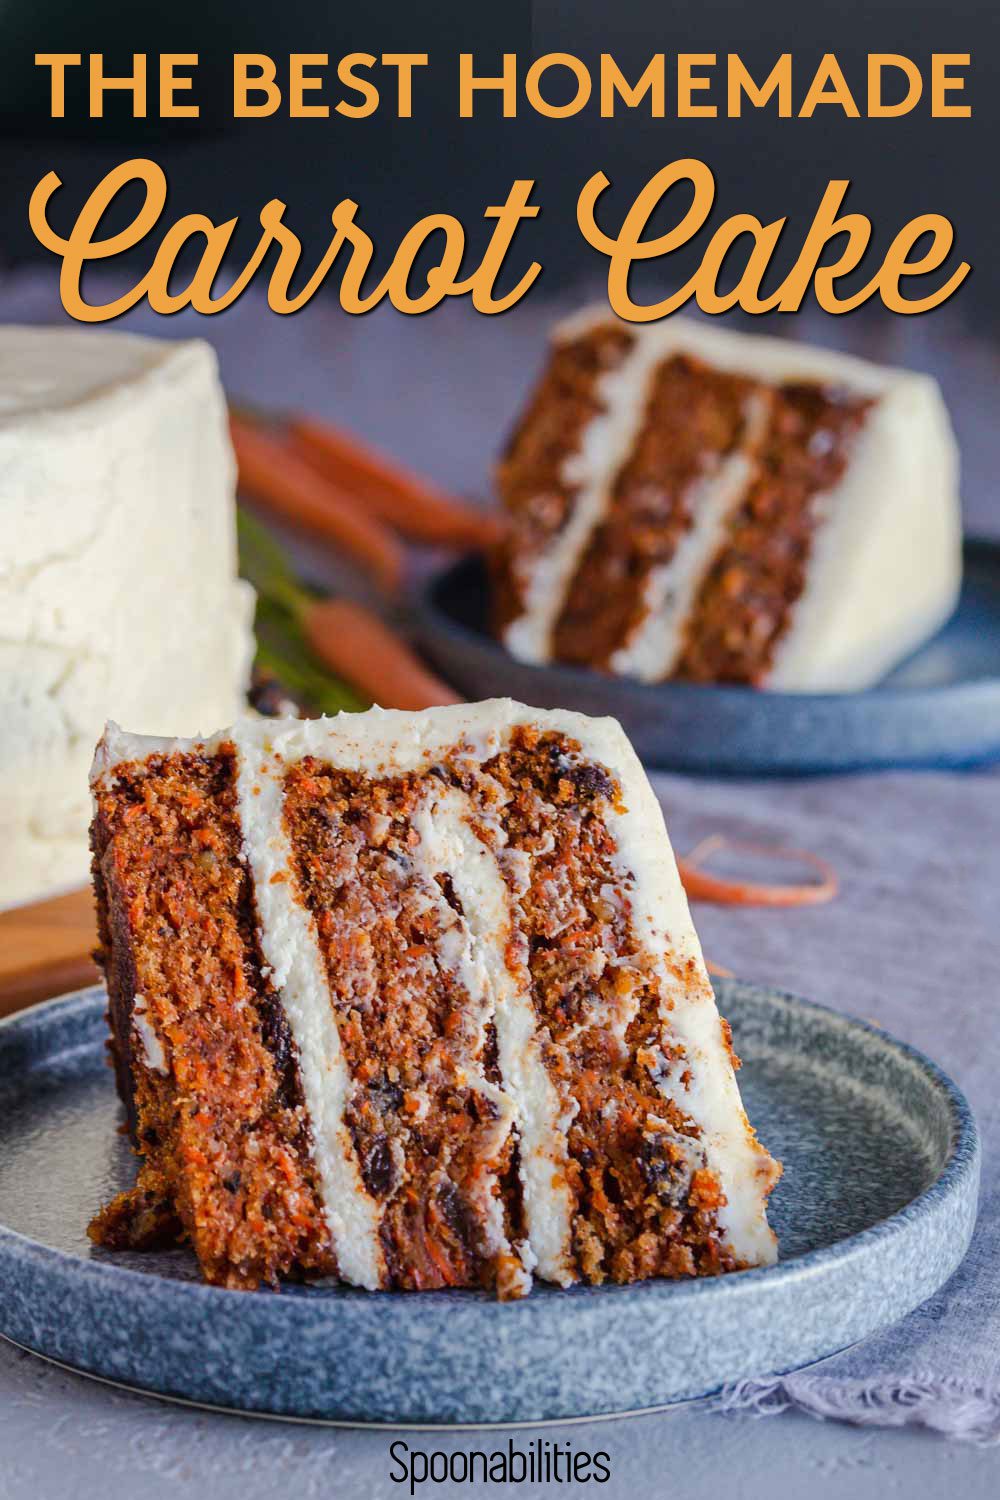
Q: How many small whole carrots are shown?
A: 3